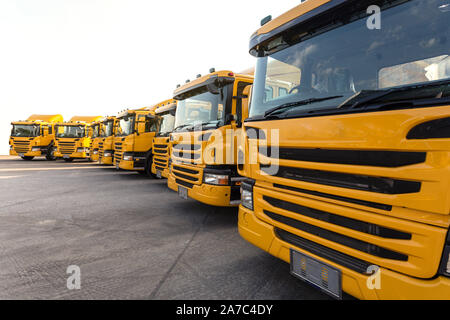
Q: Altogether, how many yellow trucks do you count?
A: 8